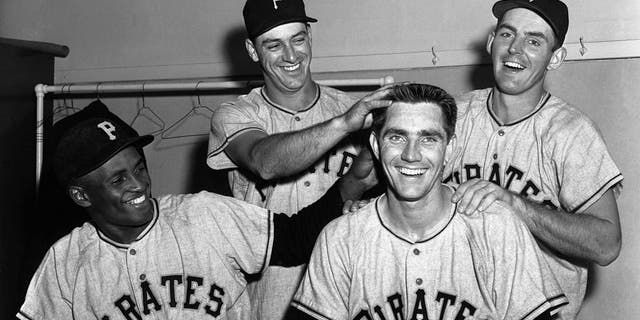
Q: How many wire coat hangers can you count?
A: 5